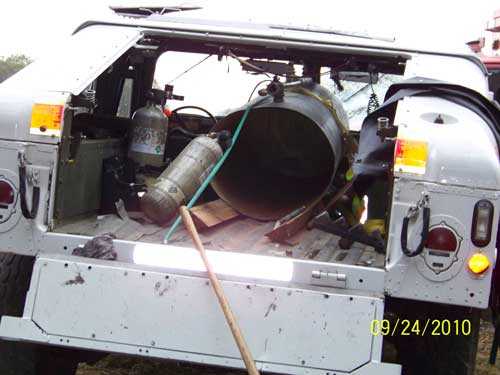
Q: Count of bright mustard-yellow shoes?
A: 0